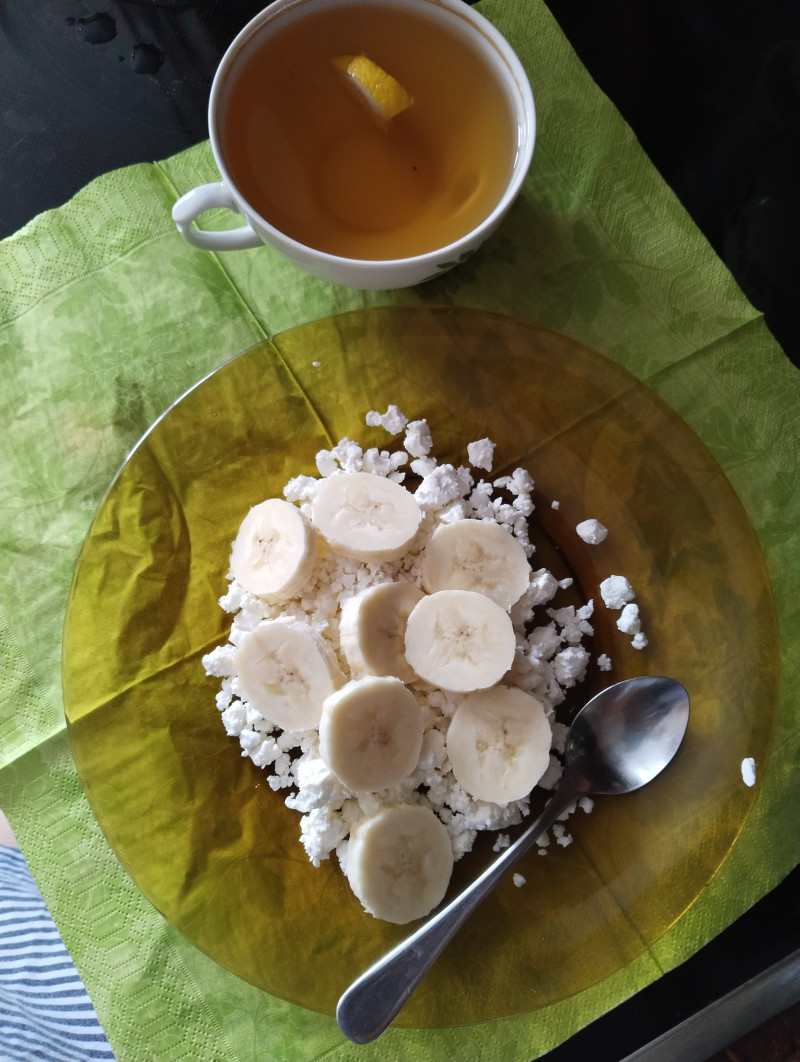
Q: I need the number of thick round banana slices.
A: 9